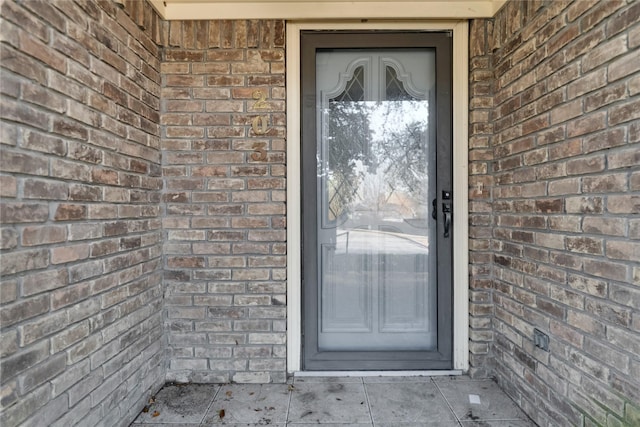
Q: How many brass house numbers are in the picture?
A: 3